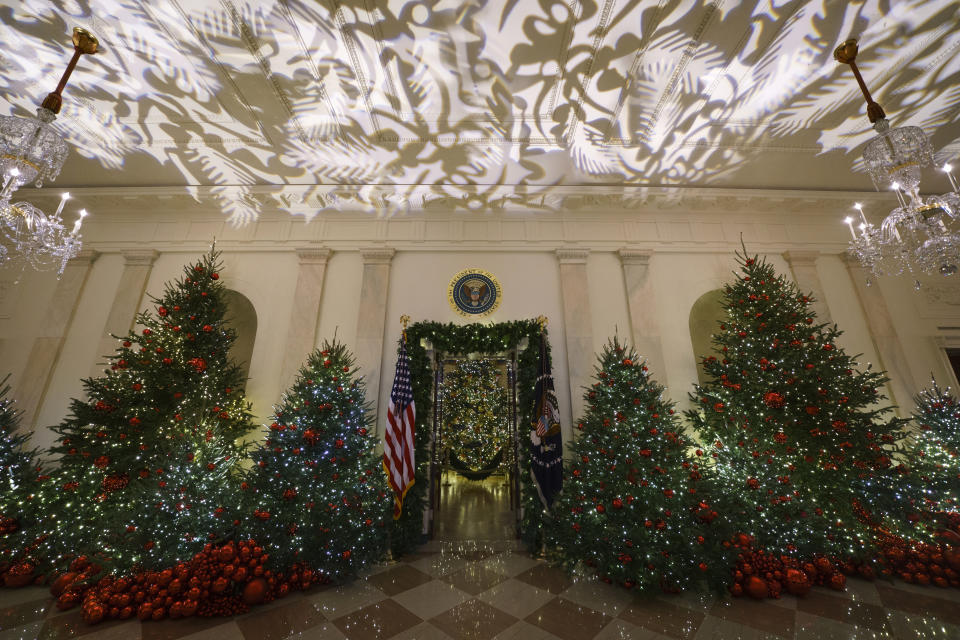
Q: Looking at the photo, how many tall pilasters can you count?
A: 8